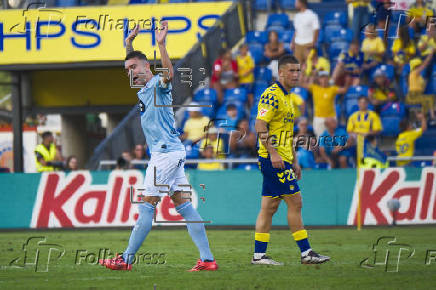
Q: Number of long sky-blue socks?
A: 2